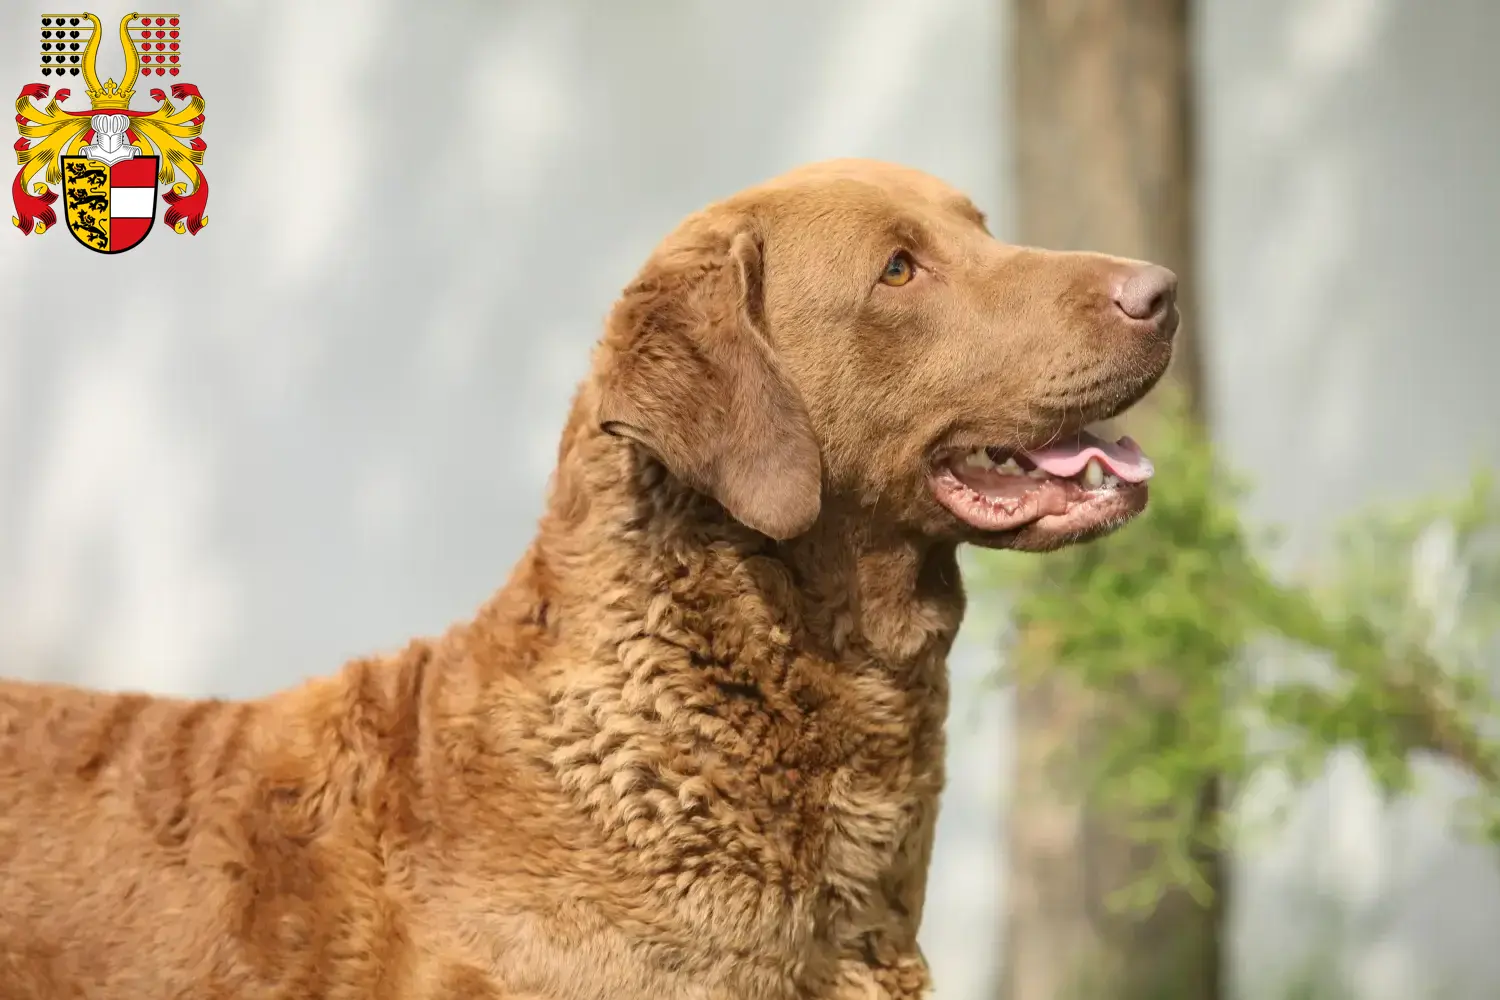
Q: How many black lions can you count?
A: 3